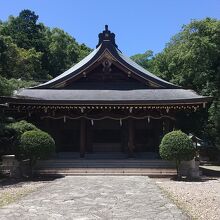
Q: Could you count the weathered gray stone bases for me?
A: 2